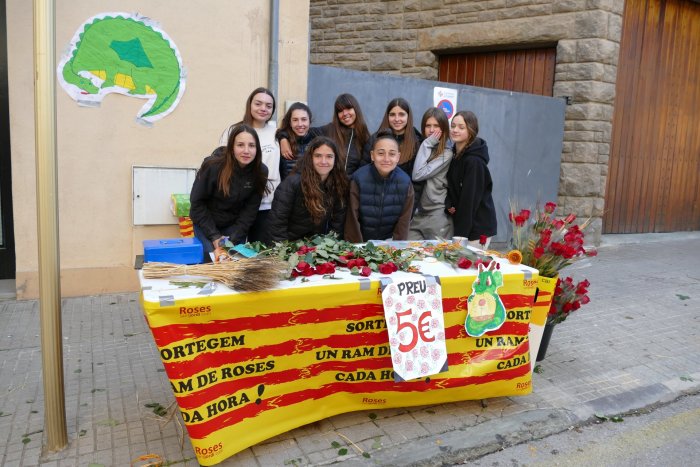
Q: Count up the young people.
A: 9